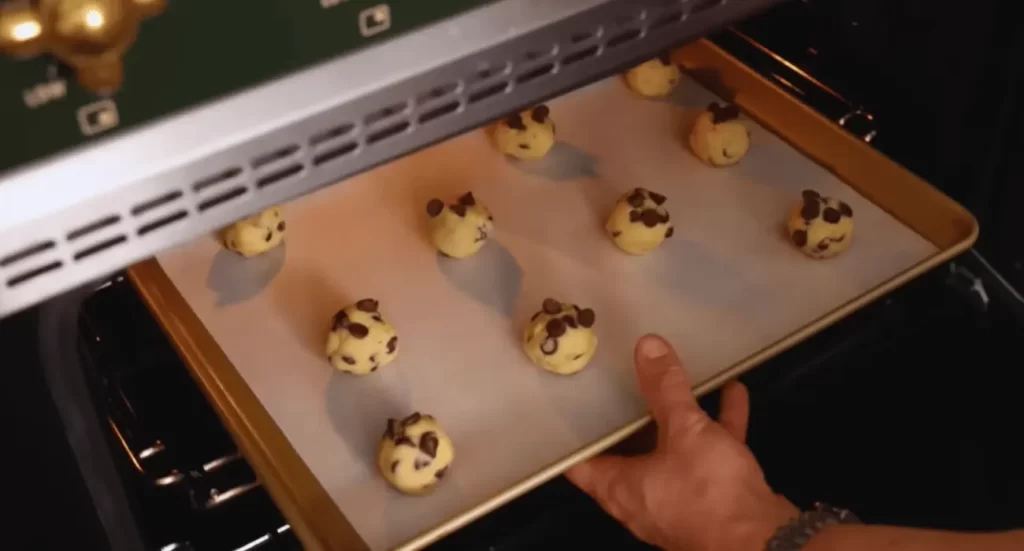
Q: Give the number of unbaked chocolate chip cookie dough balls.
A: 10